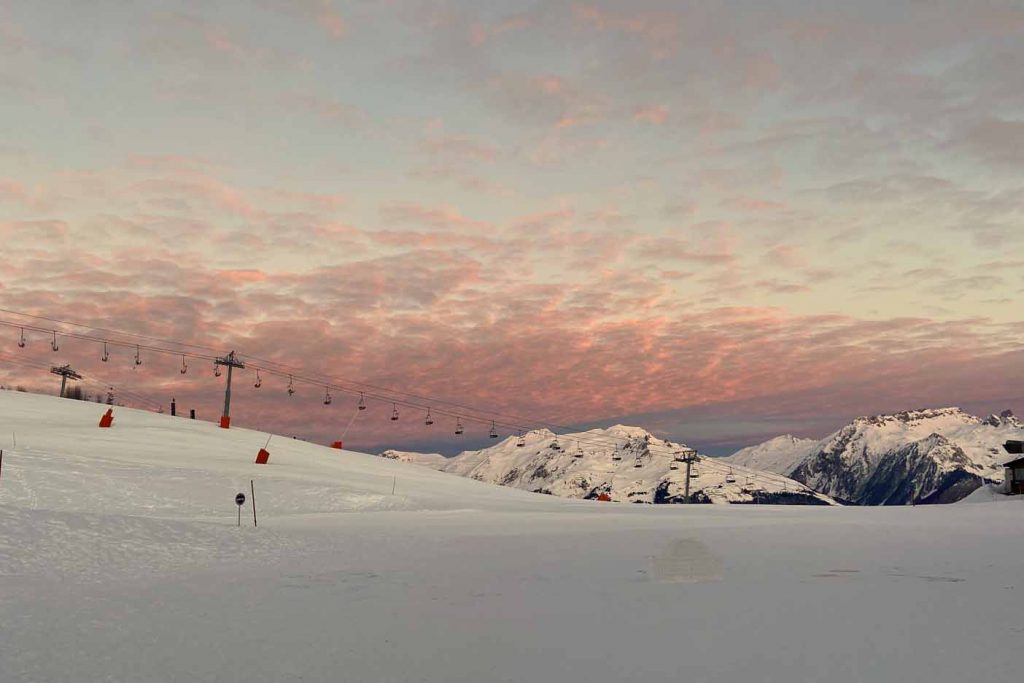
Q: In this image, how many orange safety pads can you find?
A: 5